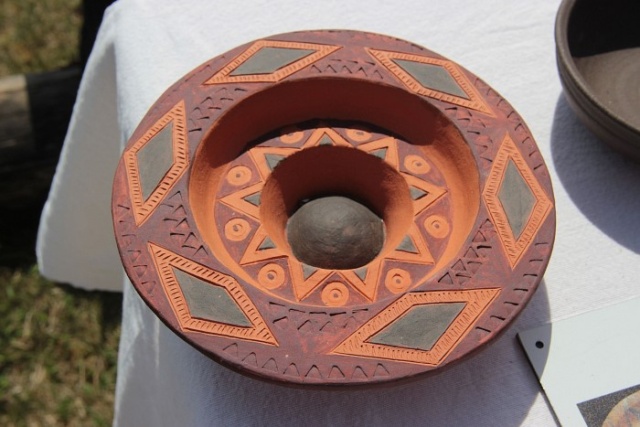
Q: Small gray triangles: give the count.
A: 9